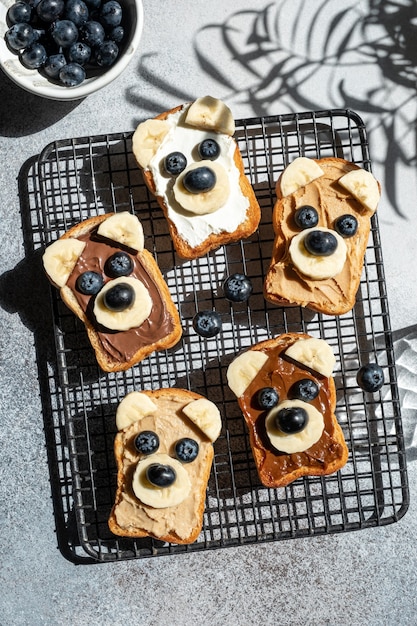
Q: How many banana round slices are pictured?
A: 5